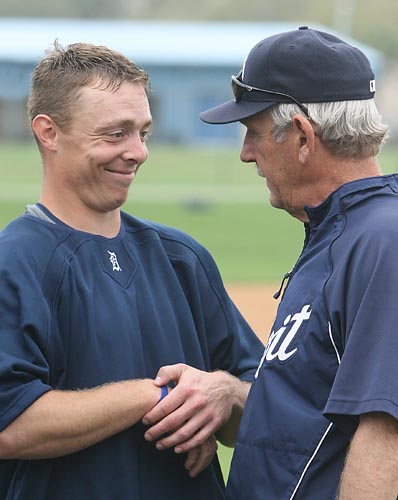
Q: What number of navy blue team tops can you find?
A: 2